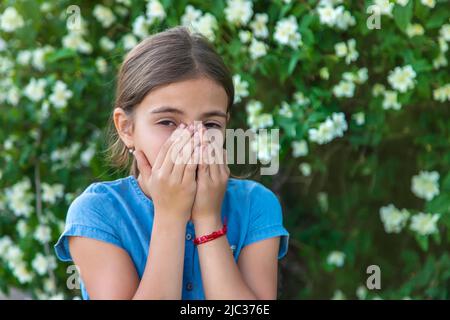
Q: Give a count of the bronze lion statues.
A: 0